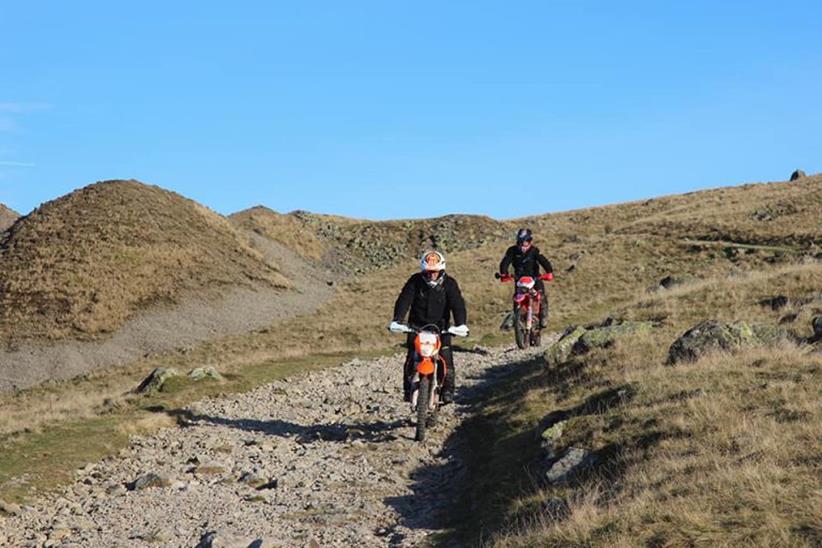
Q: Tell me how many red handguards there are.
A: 2